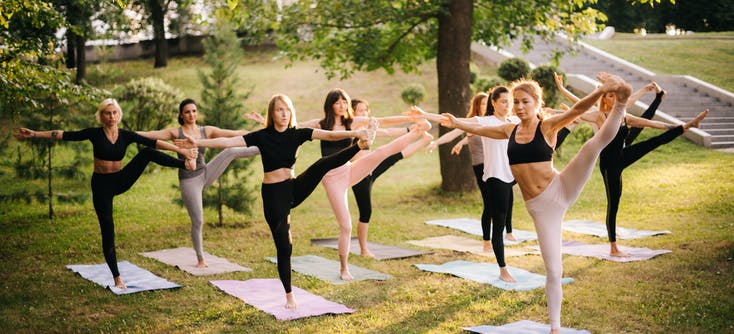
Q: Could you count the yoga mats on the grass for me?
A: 11